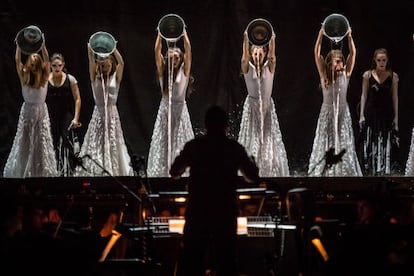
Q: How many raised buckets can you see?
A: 5